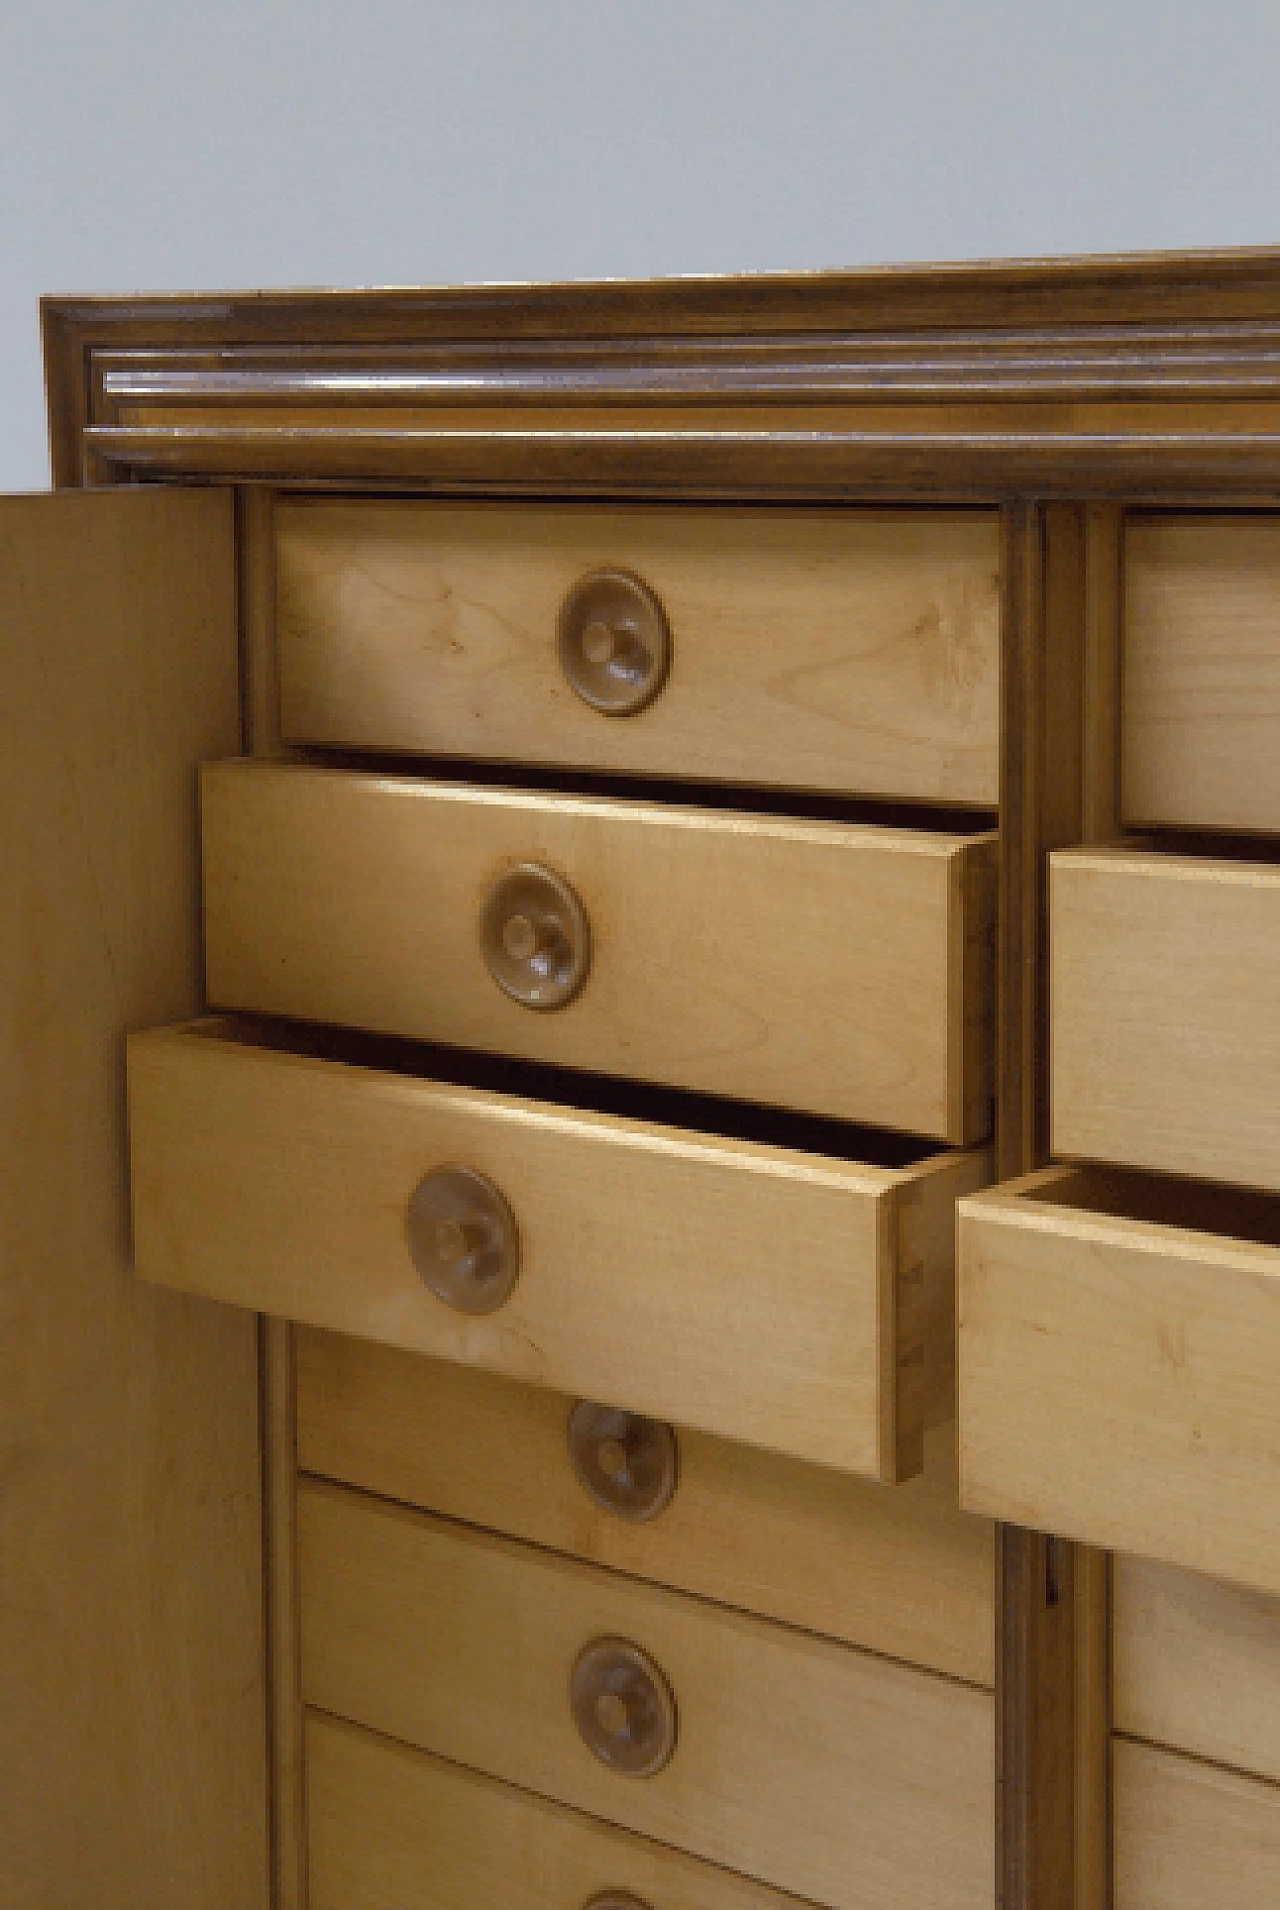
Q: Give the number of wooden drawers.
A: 11